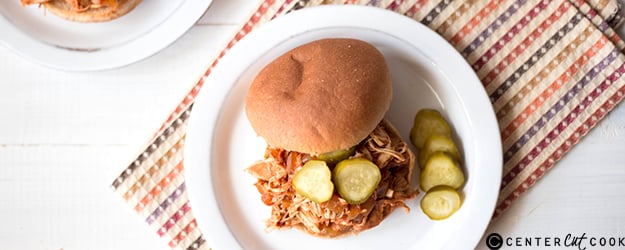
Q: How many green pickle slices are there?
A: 7